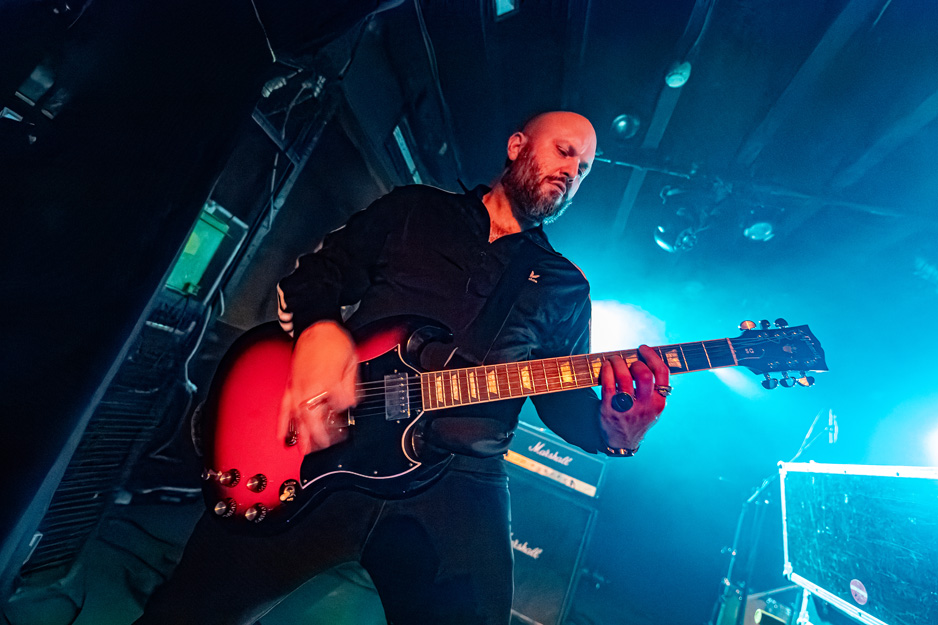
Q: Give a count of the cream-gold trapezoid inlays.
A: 9